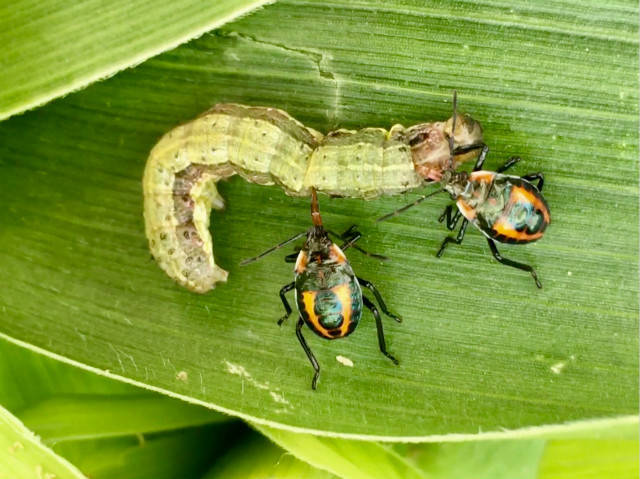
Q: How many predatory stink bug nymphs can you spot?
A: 2